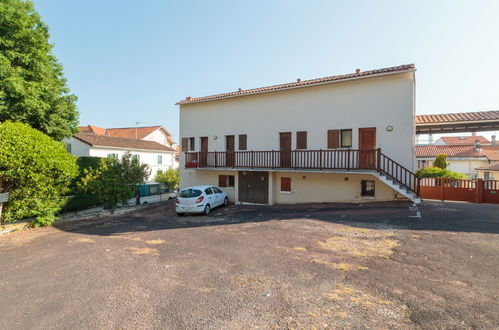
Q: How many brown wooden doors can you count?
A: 4